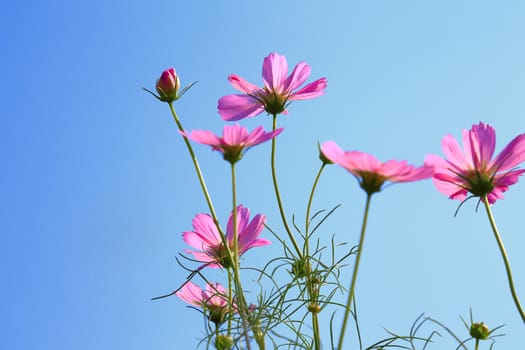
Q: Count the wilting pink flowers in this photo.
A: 0